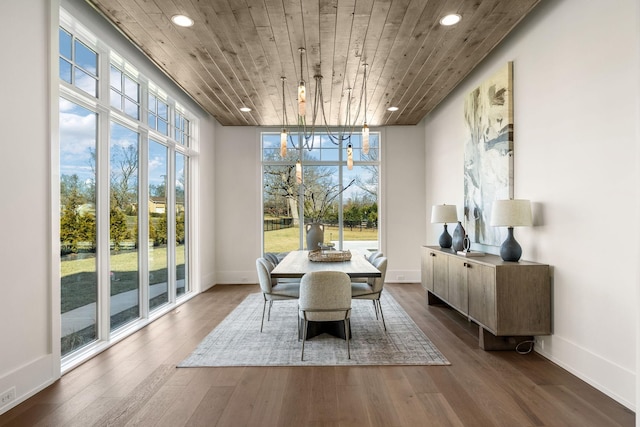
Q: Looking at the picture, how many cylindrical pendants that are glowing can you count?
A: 5